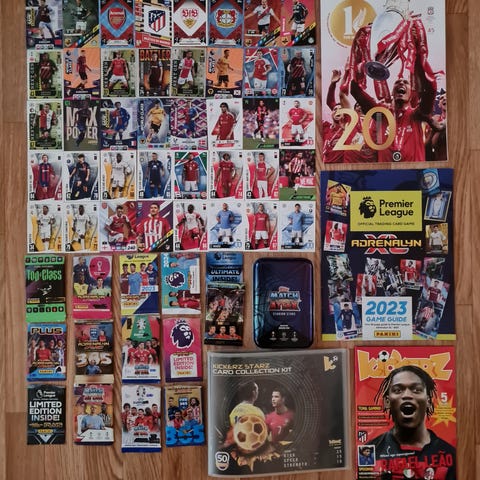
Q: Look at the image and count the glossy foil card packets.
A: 14